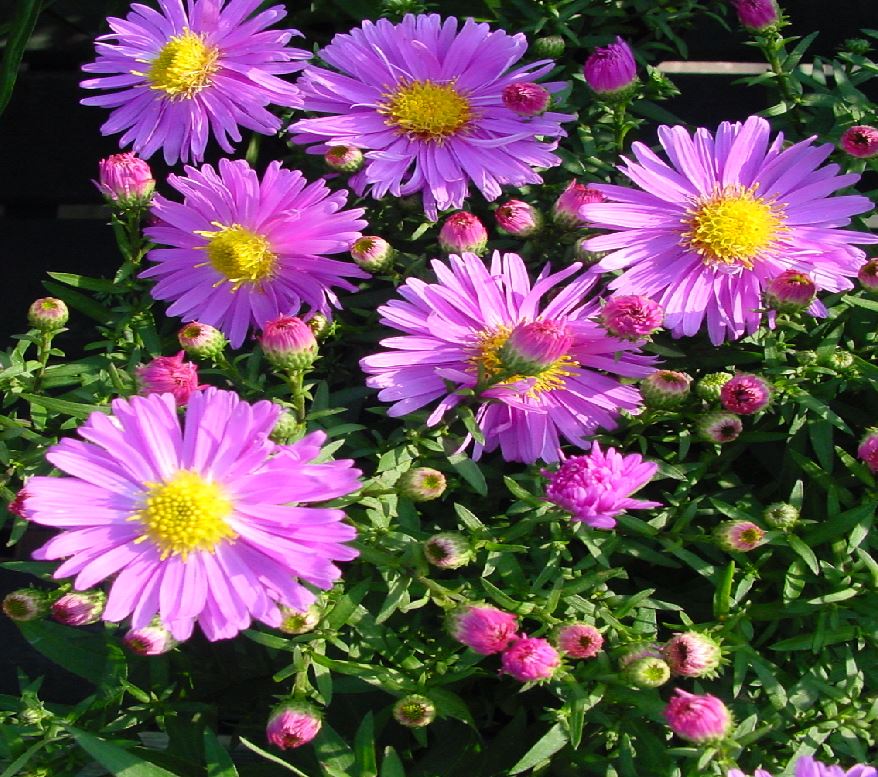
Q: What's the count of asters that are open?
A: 6